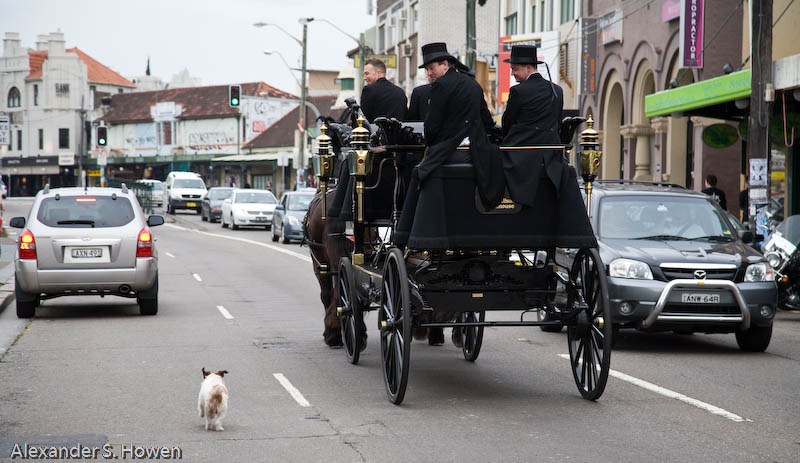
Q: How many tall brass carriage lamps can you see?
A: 3